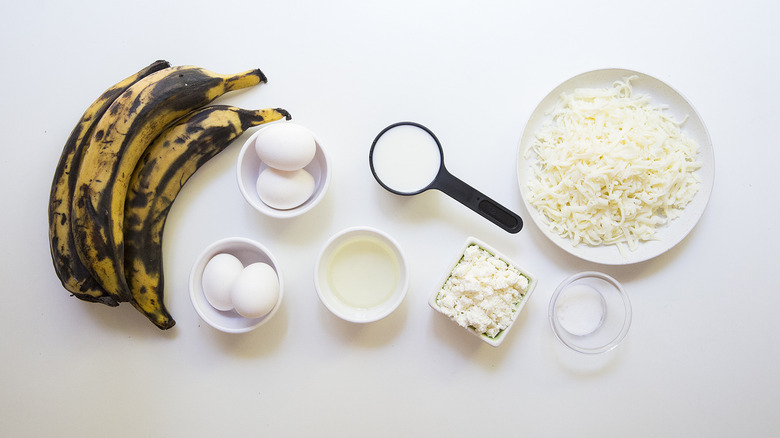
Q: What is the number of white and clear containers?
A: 6